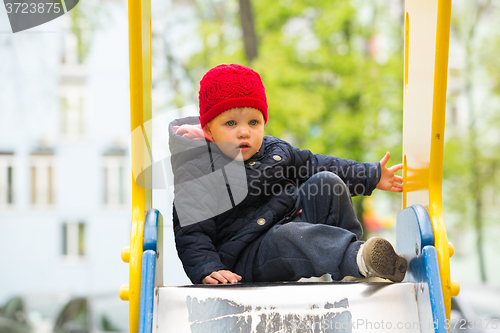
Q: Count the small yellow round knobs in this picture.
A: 4